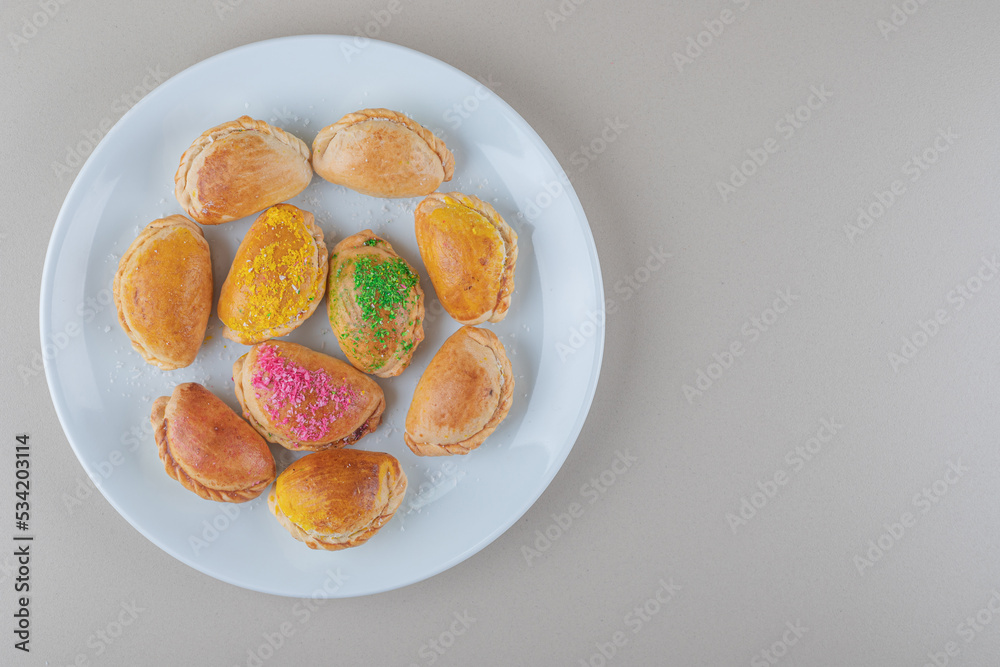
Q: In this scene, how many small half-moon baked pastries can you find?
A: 10